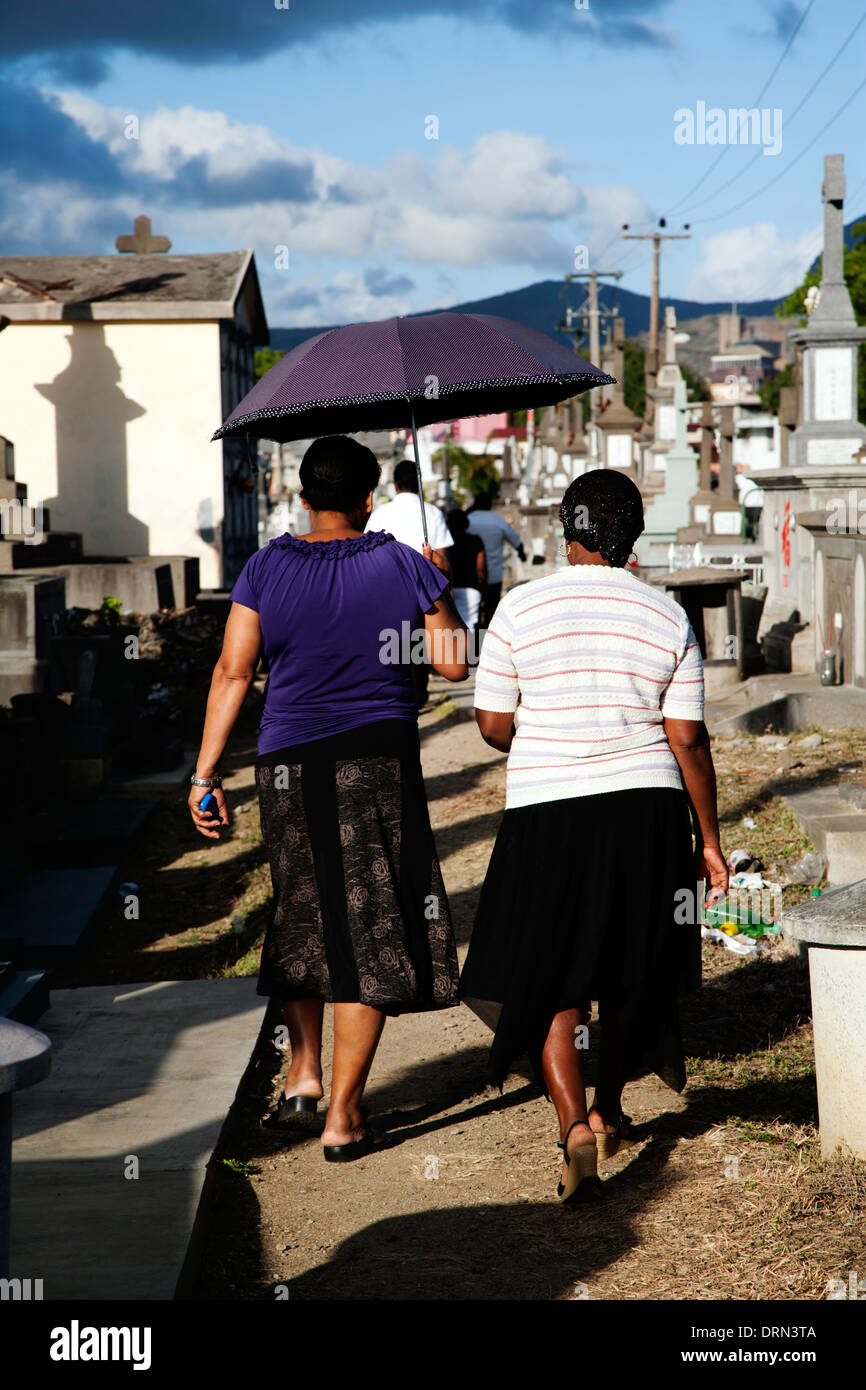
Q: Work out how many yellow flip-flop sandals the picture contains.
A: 0